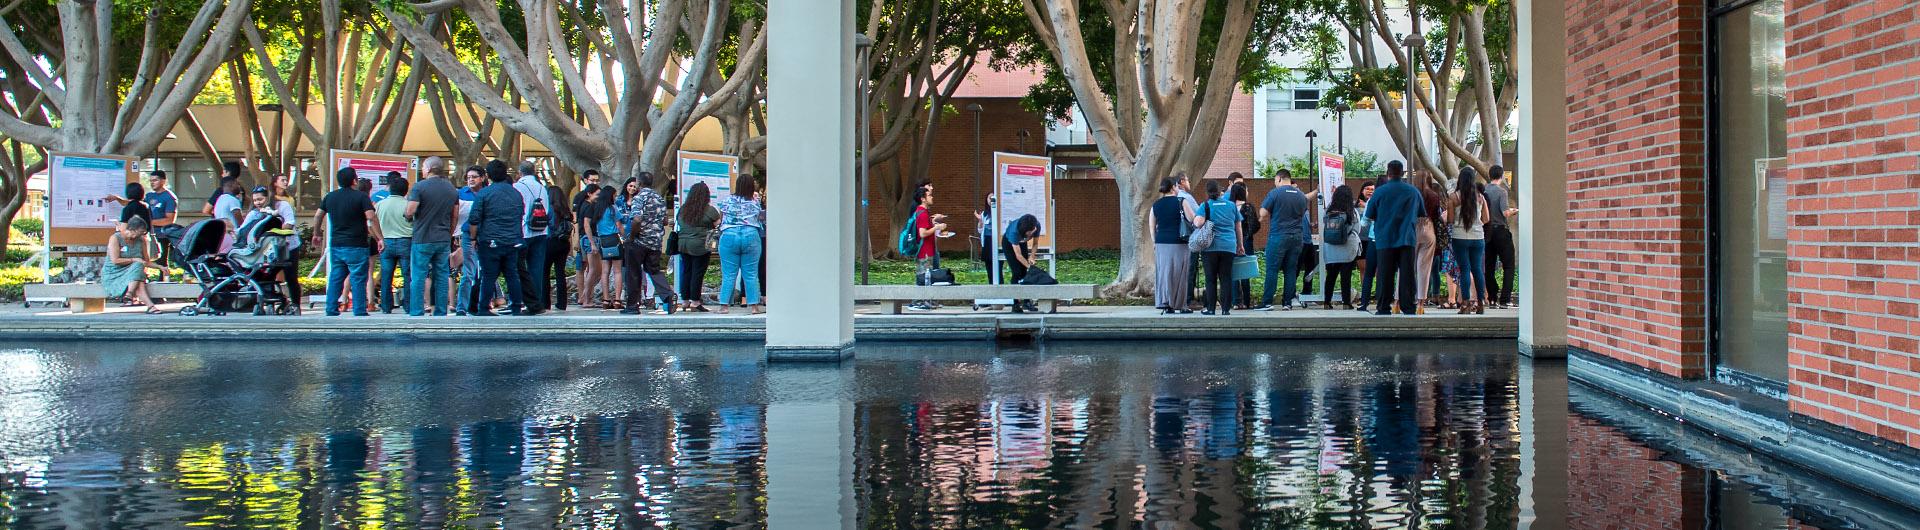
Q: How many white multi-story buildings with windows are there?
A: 1